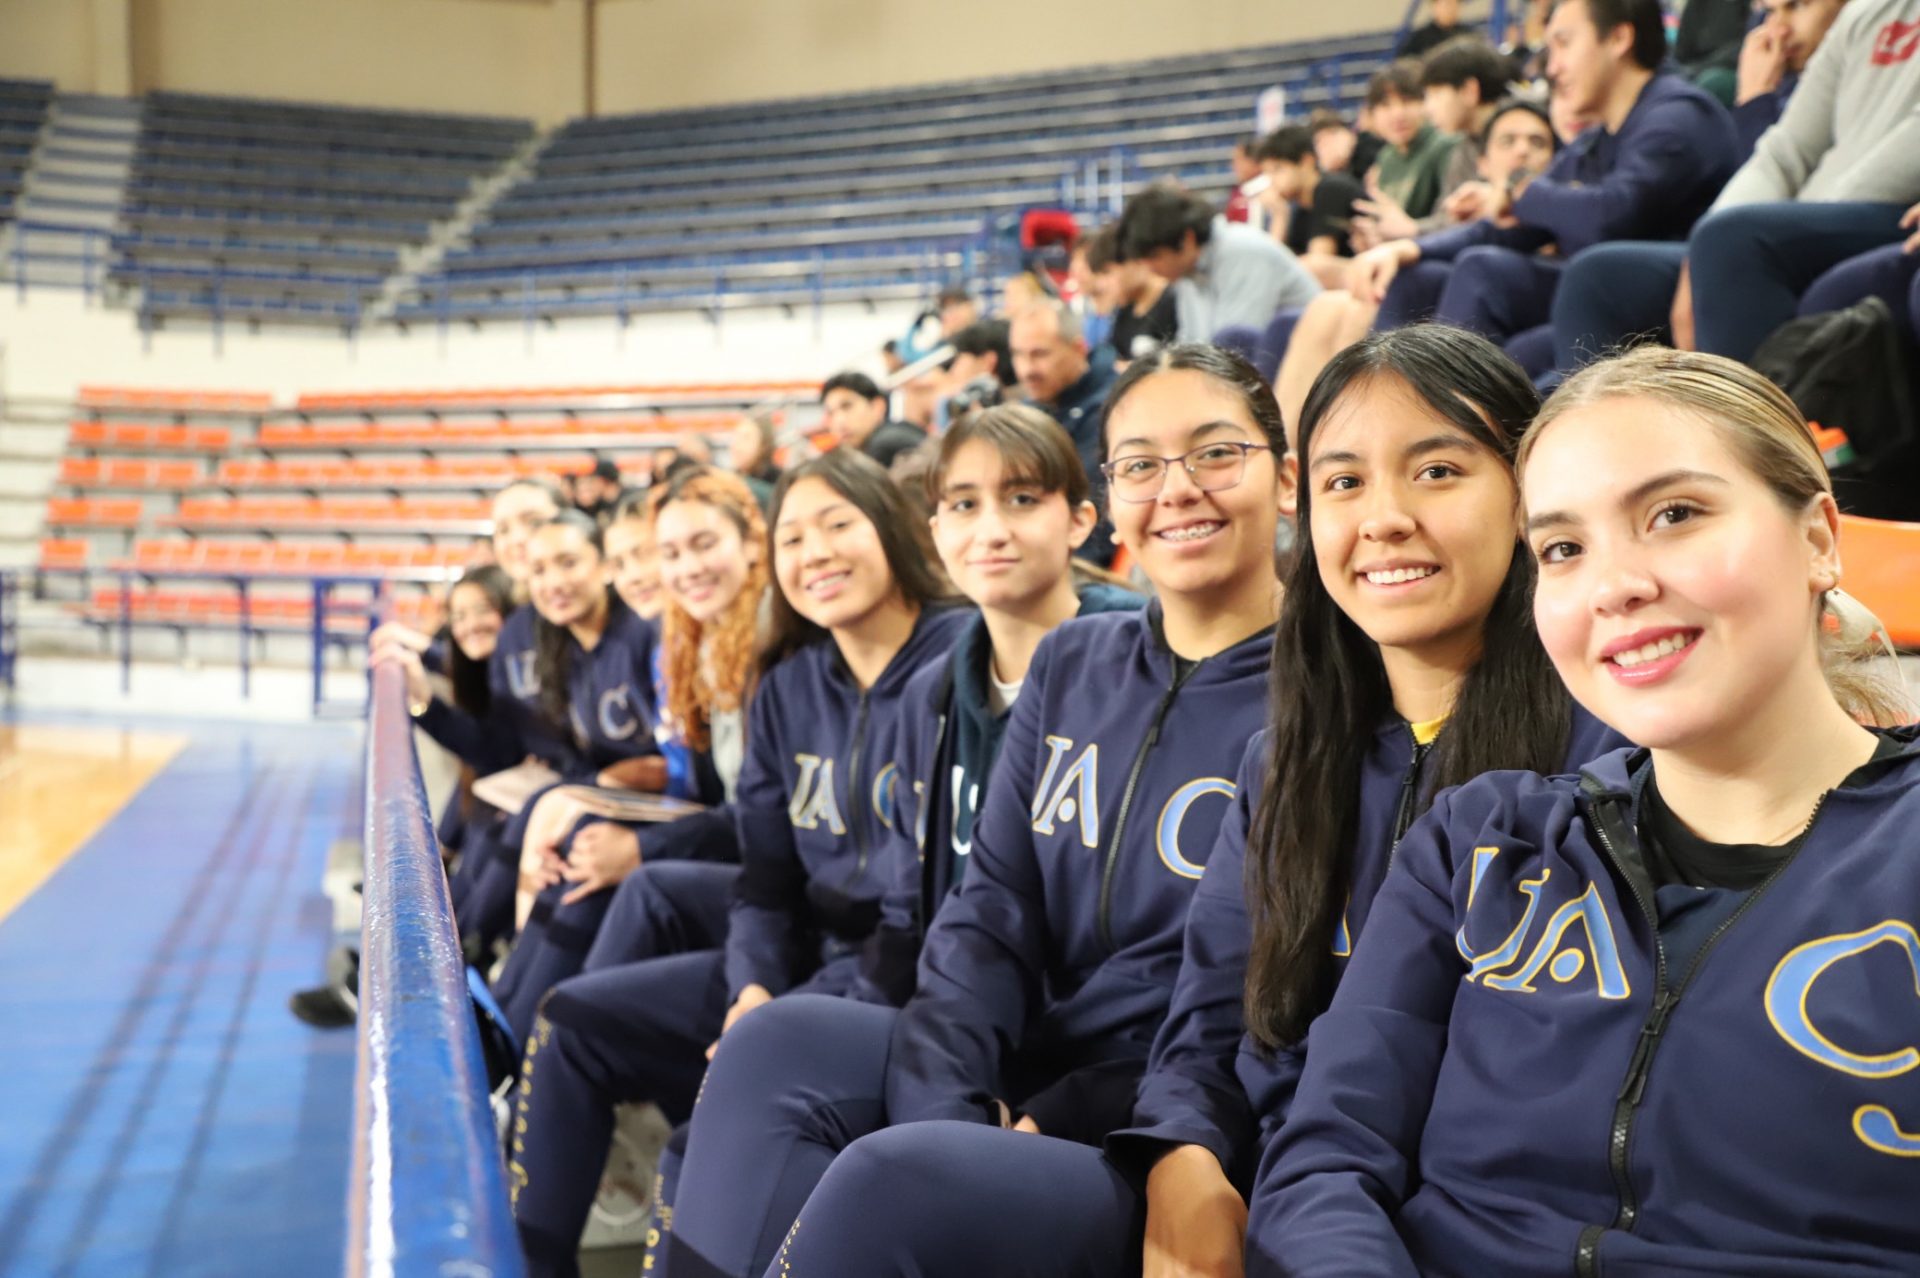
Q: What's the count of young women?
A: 10